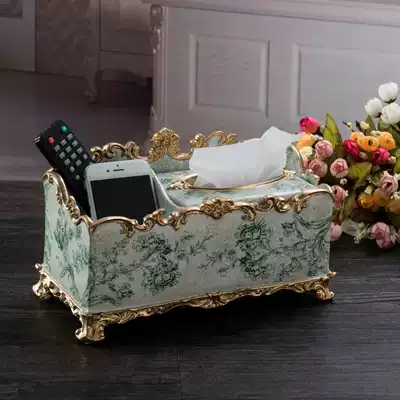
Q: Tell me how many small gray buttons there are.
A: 13